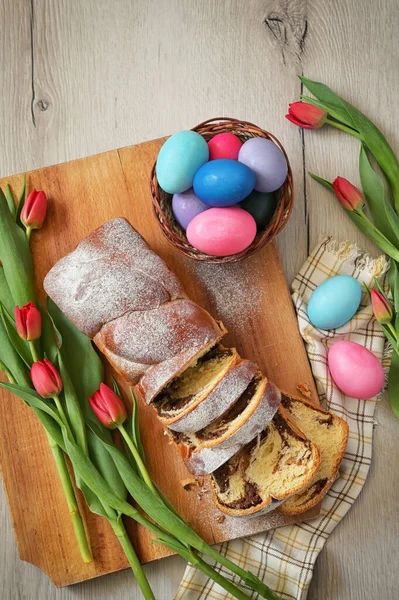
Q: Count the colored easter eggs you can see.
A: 9